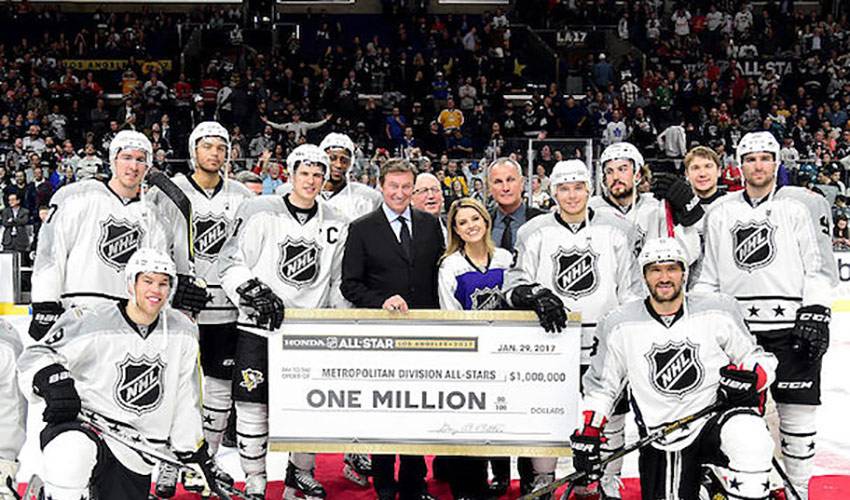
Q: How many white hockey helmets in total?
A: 9